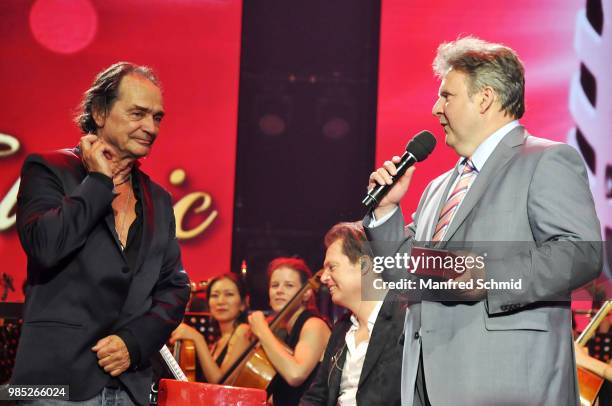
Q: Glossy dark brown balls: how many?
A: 0